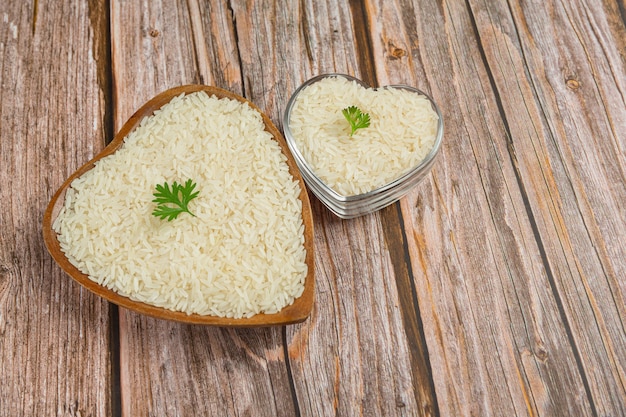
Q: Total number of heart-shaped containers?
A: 2